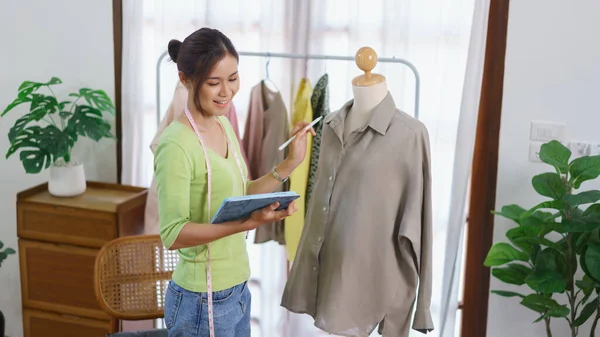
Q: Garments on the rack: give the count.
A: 5